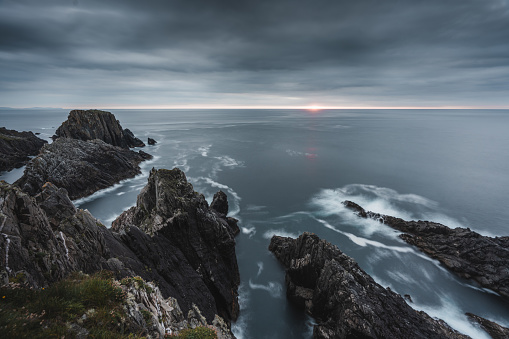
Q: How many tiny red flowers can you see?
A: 0